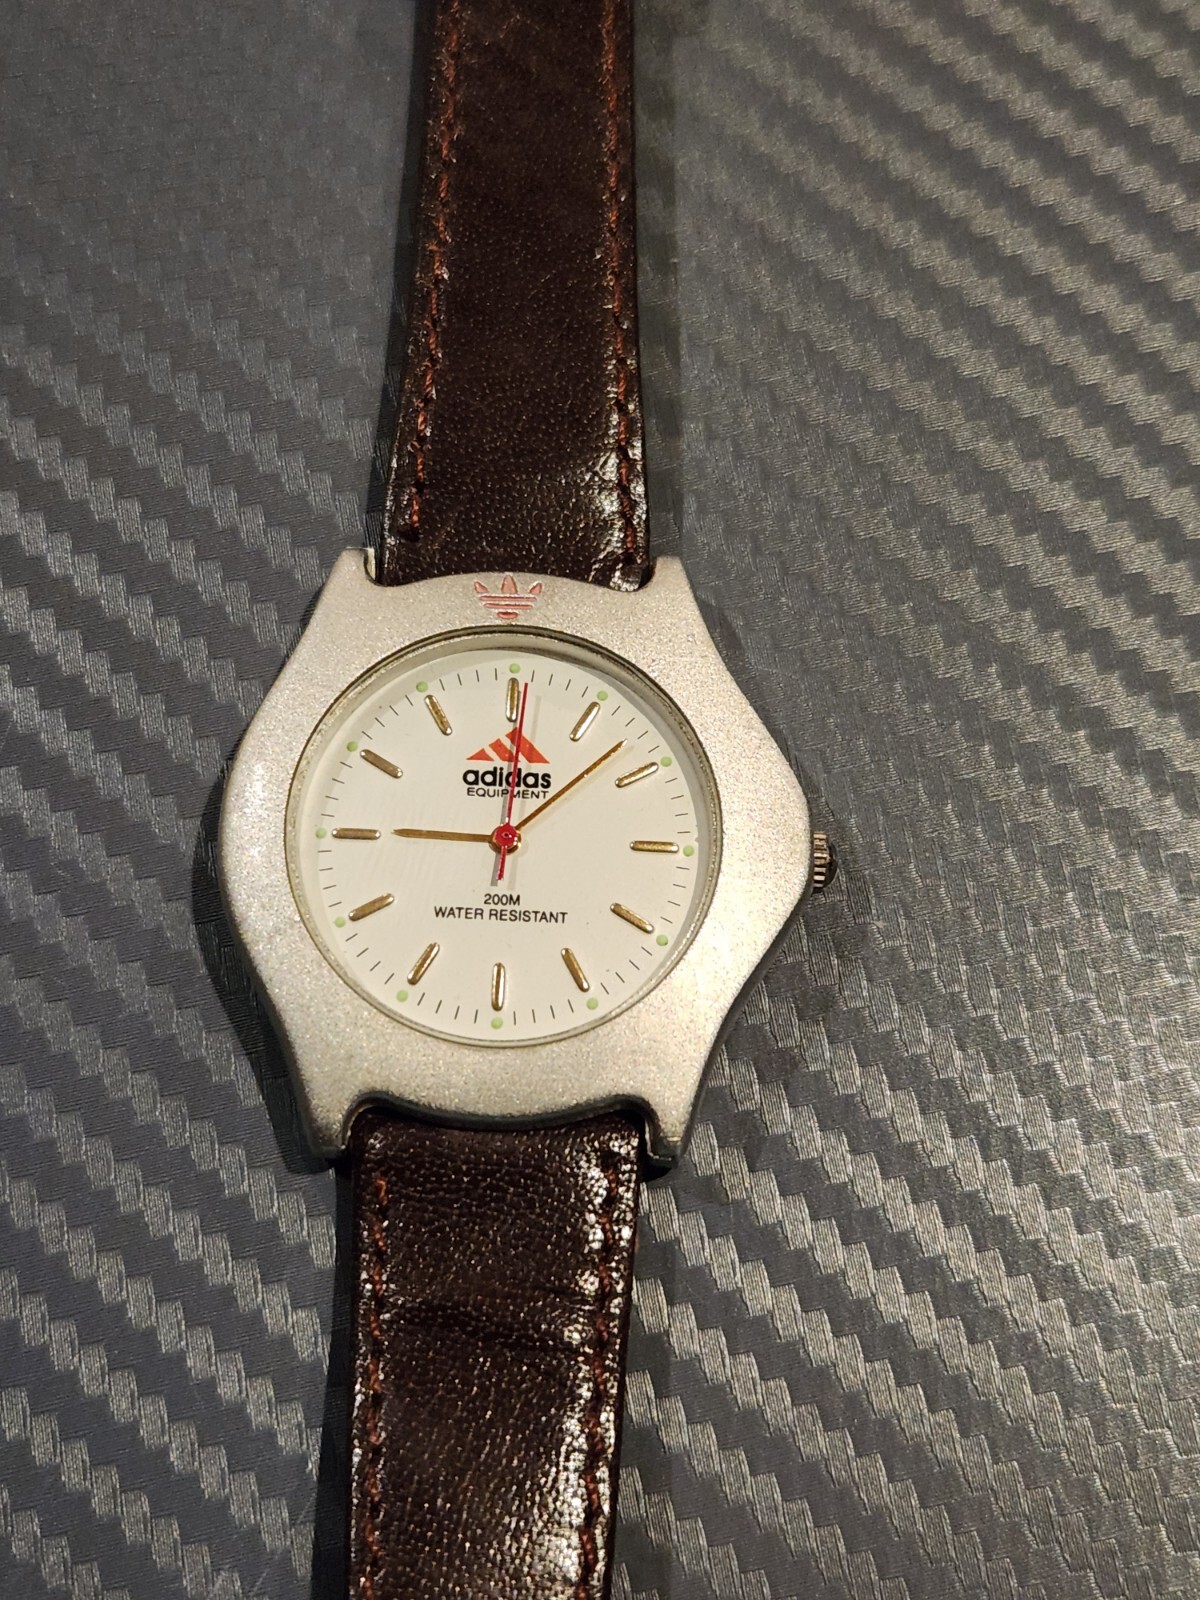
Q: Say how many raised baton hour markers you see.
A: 12